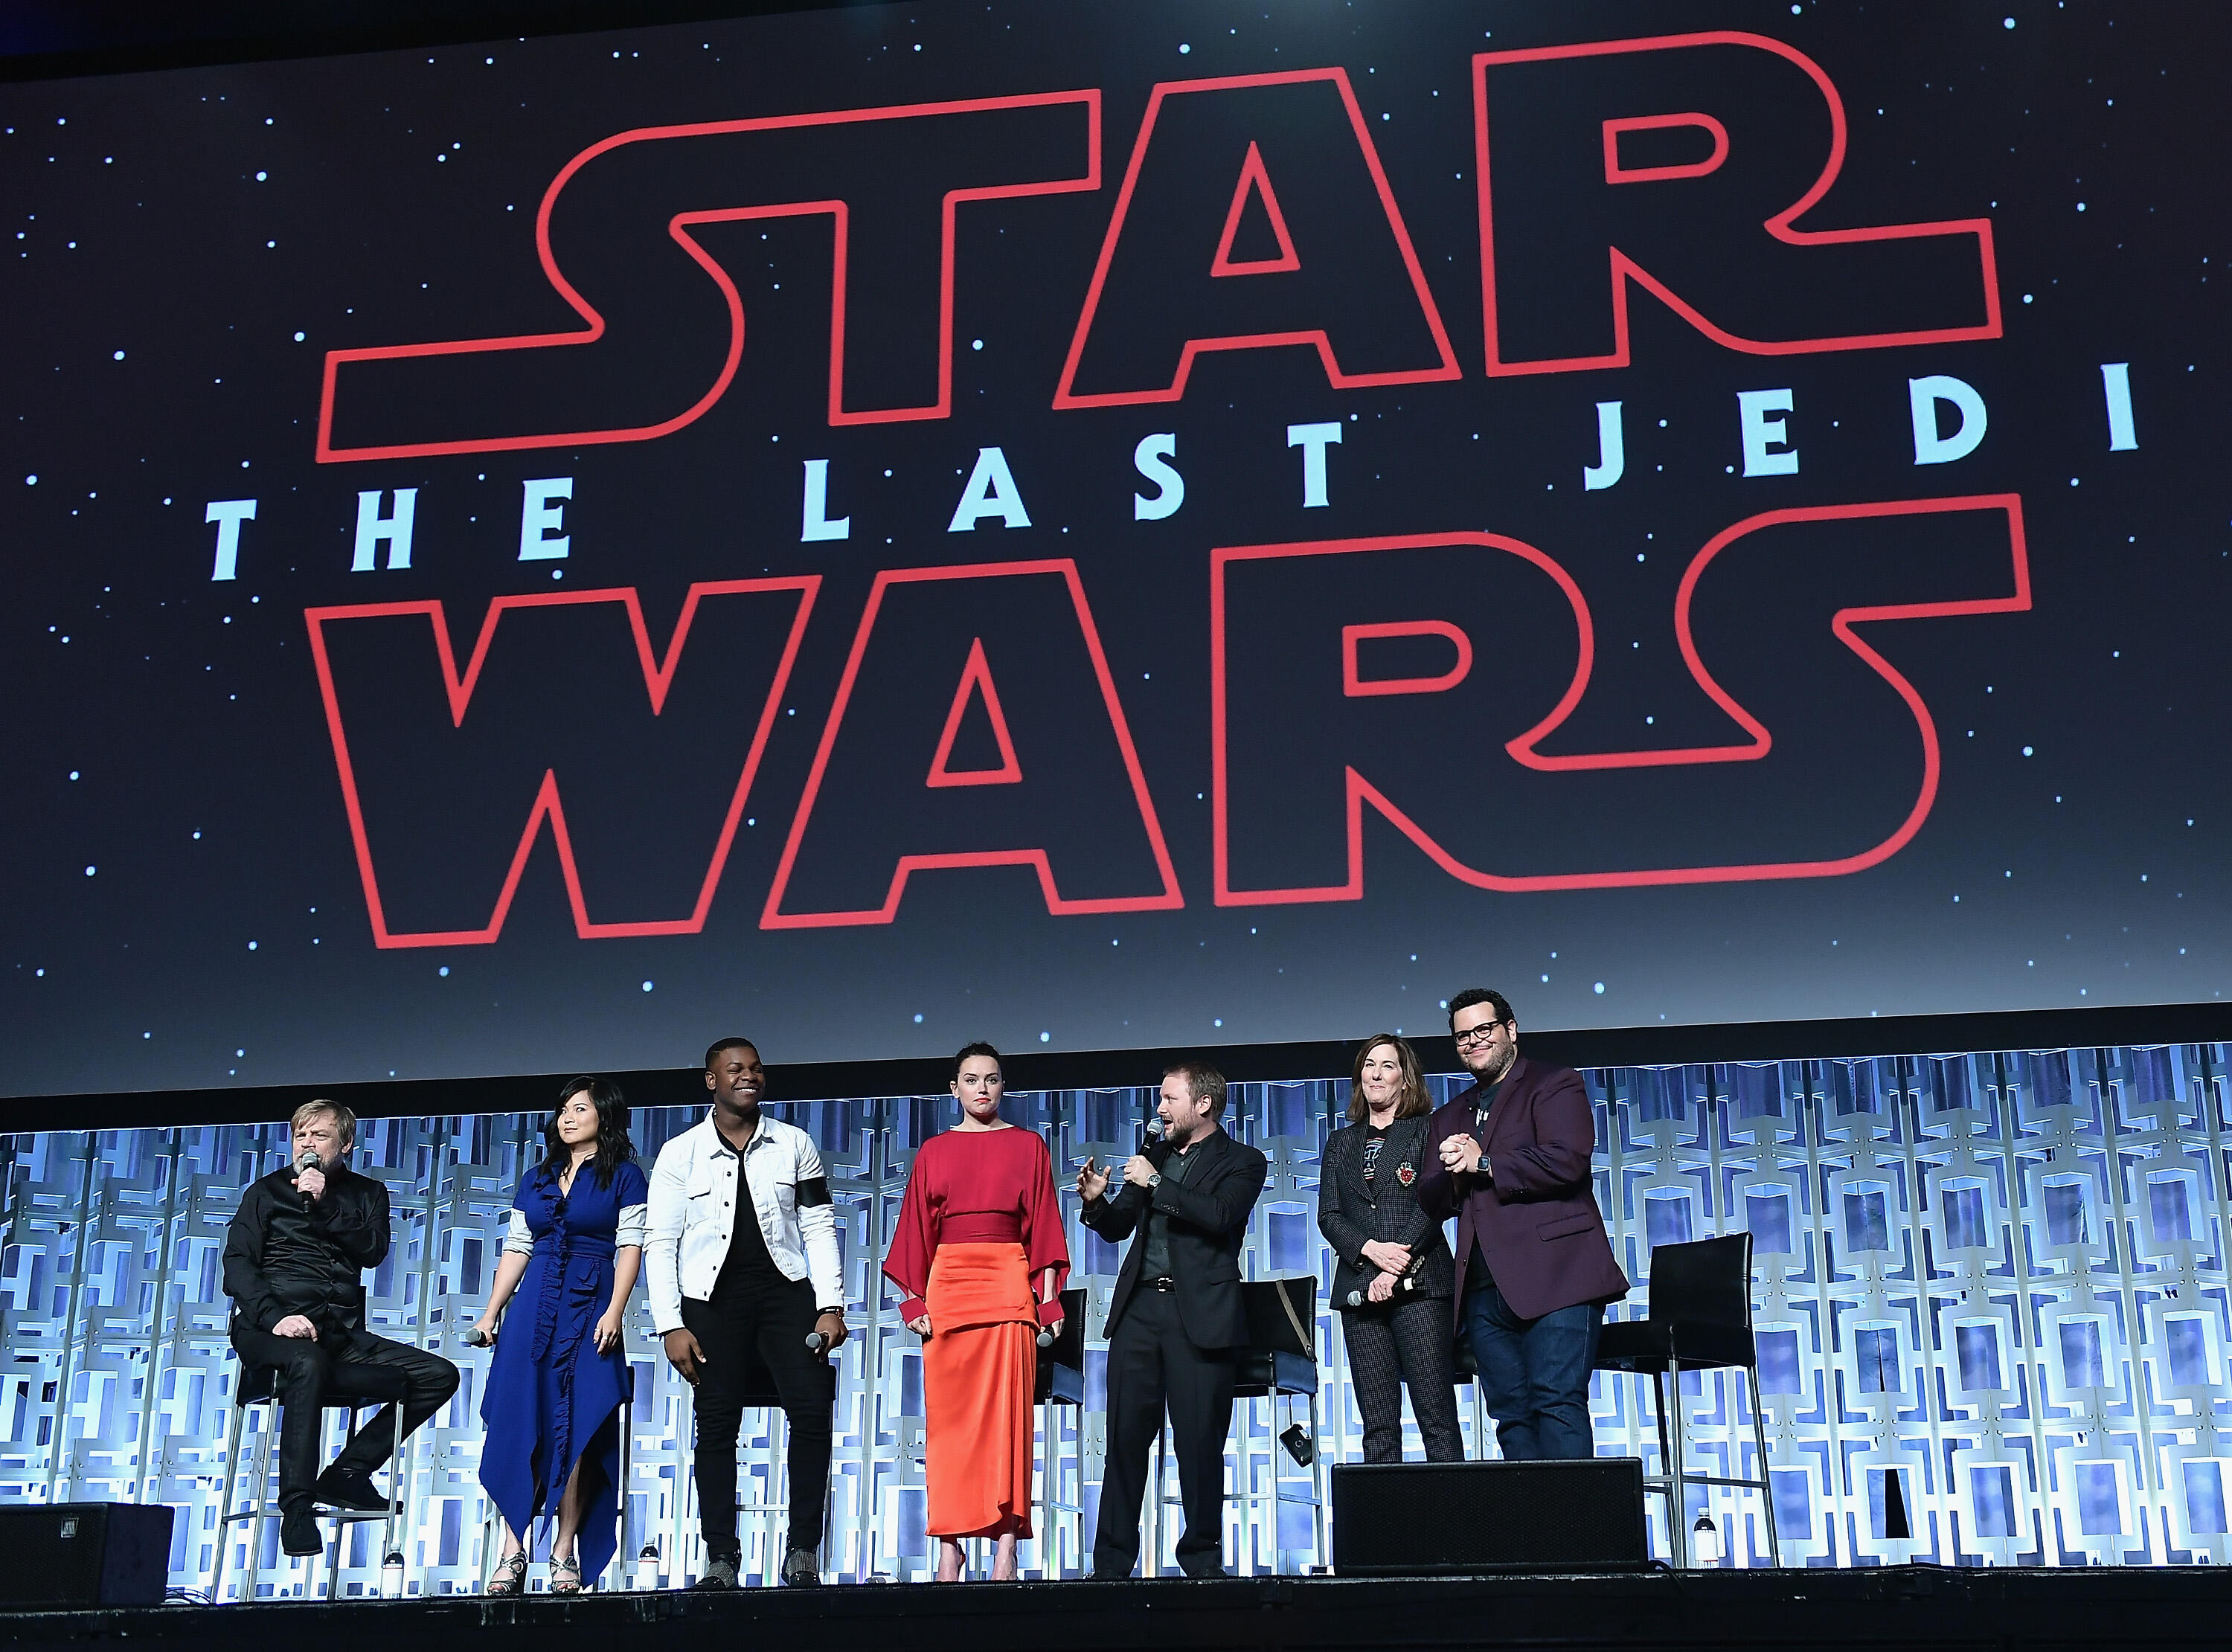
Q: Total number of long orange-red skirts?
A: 1